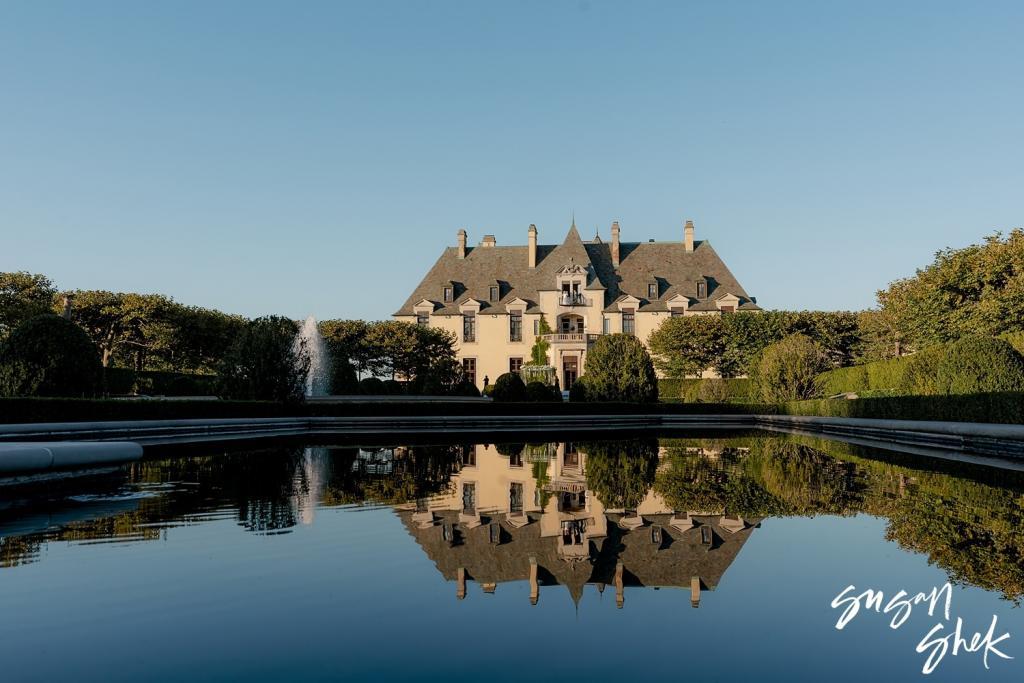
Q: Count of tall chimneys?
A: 4